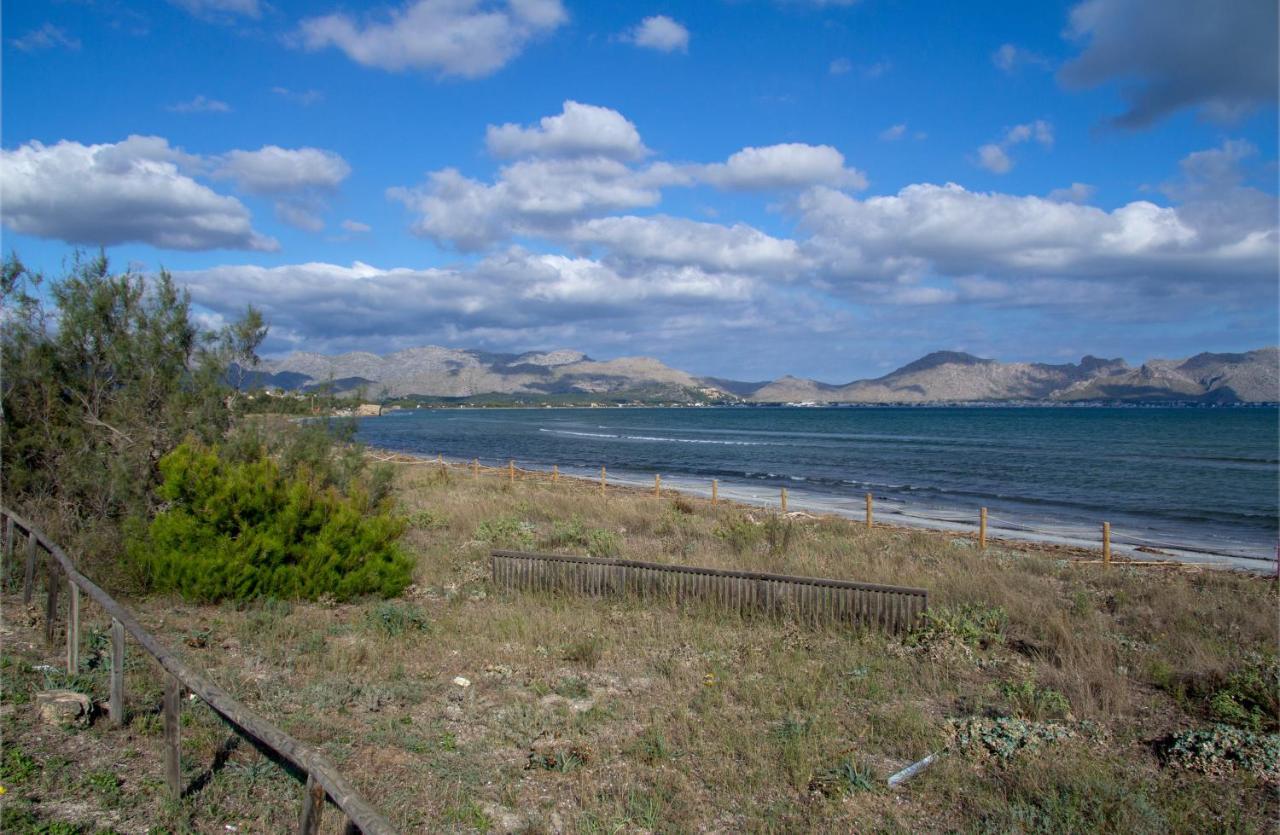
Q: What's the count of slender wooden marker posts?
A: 11